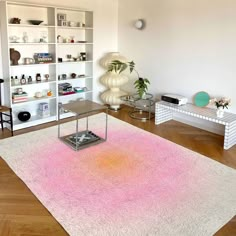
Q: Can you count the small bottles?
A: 5